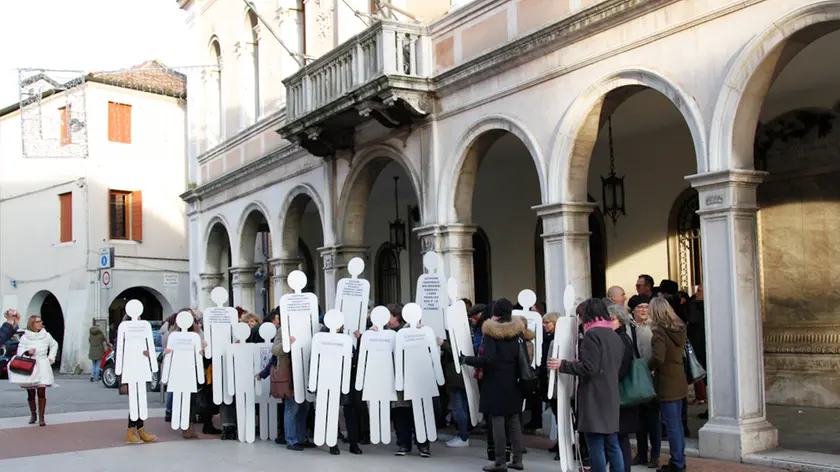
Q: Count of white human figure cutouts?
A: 14